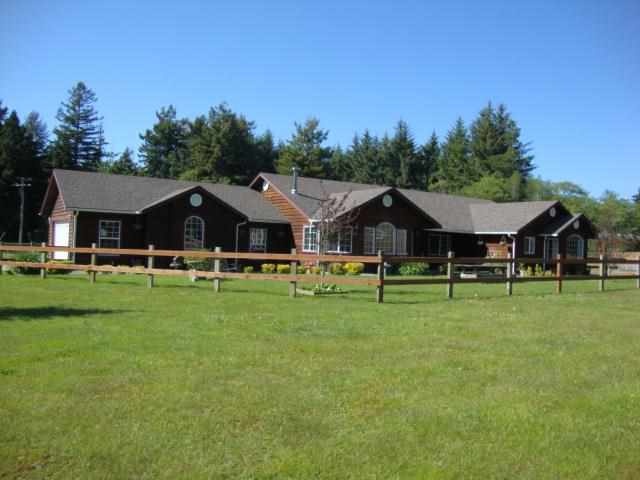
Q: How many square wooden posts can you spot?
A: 11